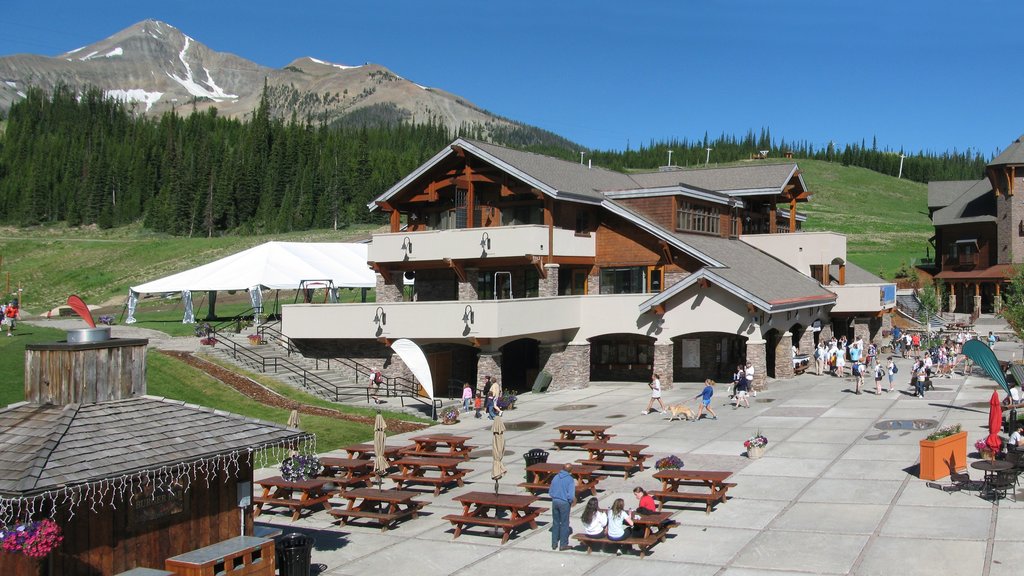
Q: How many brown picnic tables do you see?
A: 12